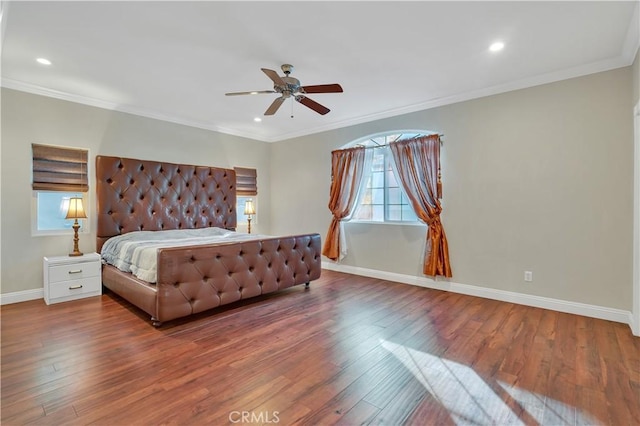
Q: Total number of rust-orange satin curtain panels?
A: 2